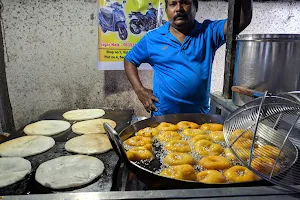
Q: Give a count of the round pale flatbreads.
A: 7